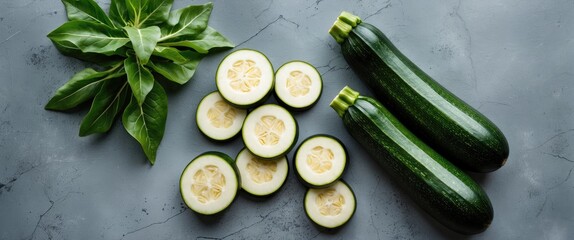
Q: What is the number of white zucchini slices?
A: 8